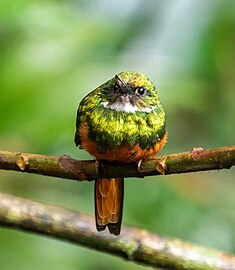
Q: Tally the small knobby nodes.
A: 4